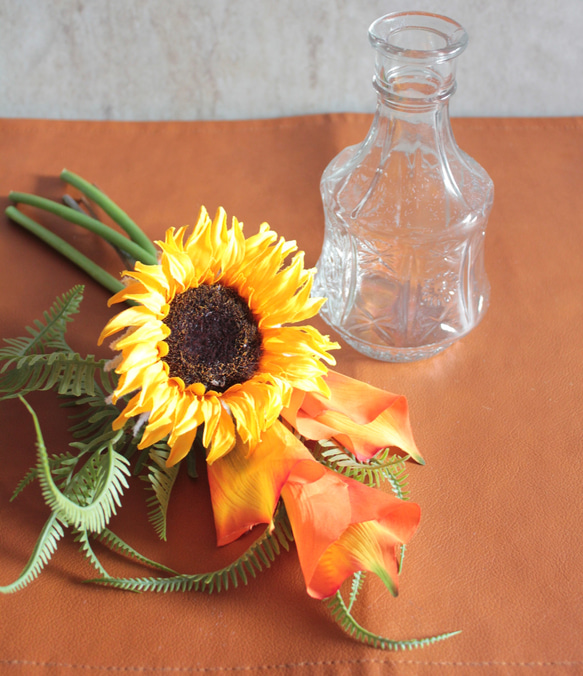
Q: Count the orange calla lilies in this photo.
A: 3